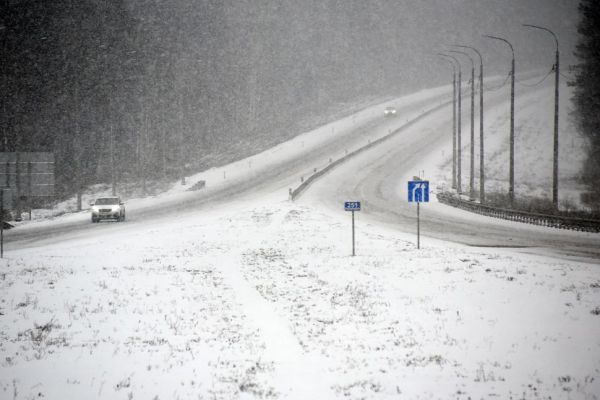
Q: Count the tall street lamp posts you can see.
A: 6